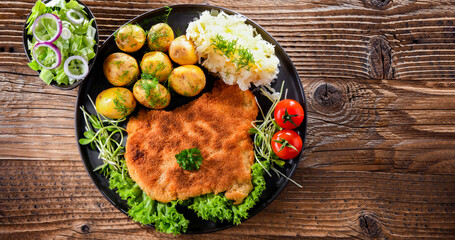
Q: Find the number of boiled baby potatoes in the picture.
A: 8